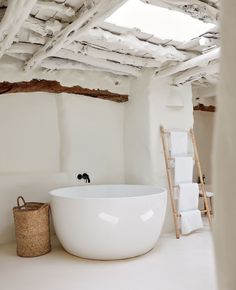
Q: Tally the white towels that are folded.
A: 4